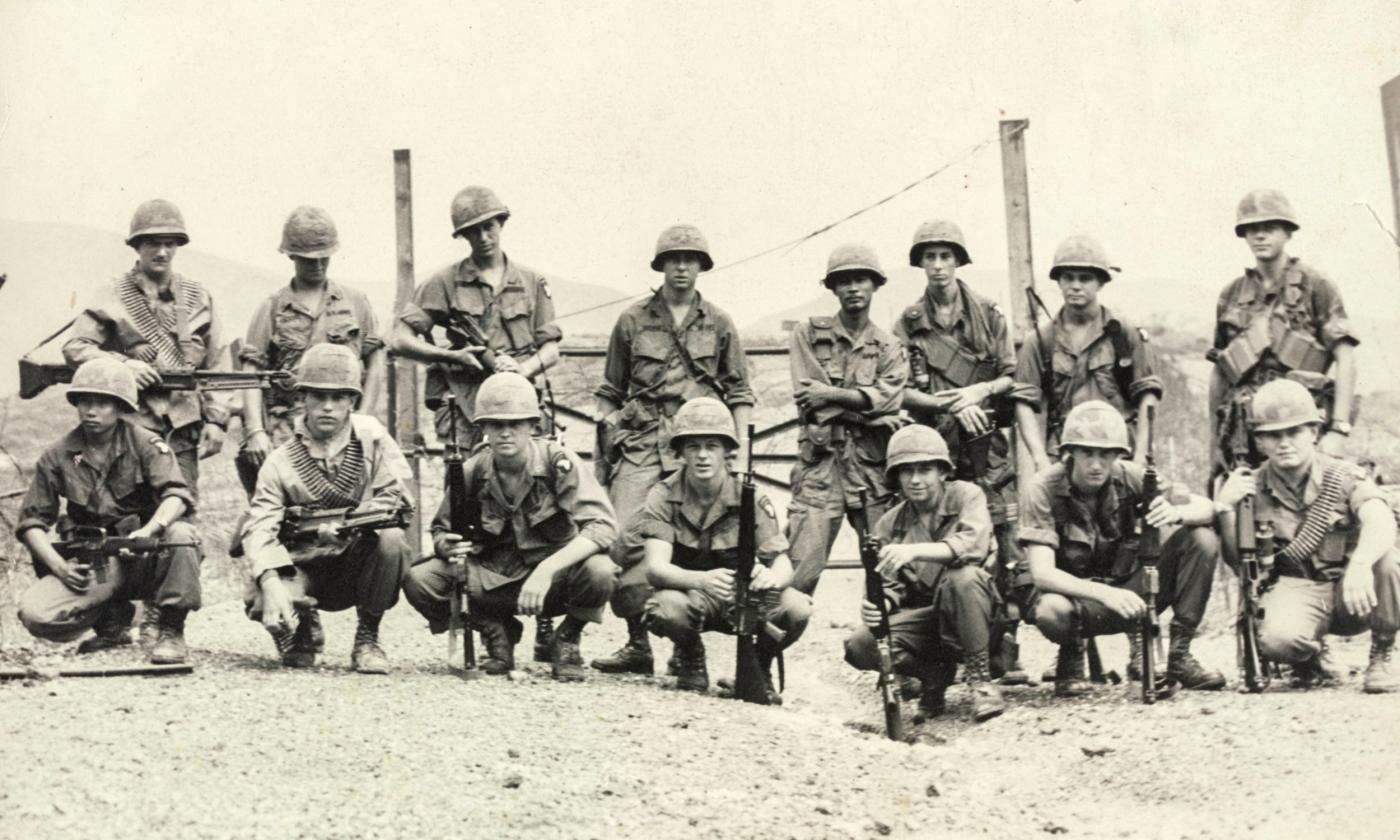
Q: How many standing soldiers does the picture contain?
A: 8